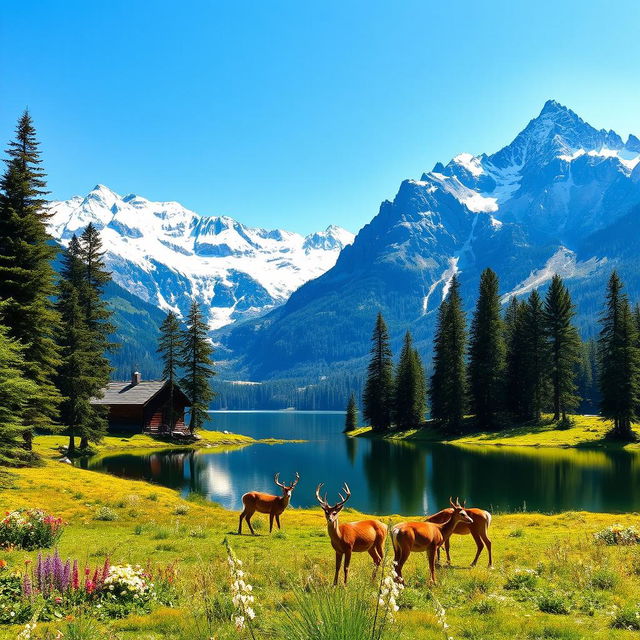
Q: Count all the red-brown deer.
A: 4